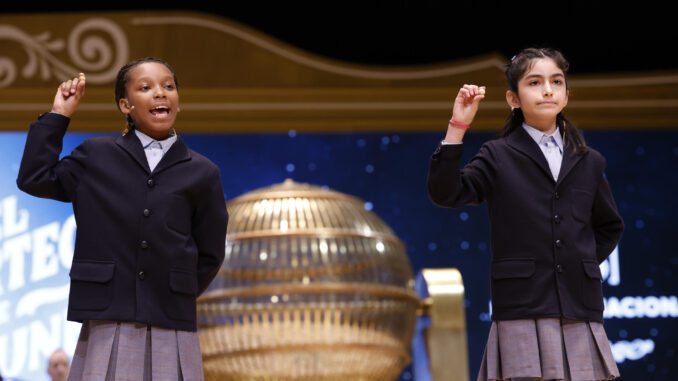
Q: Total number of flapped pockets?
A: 4